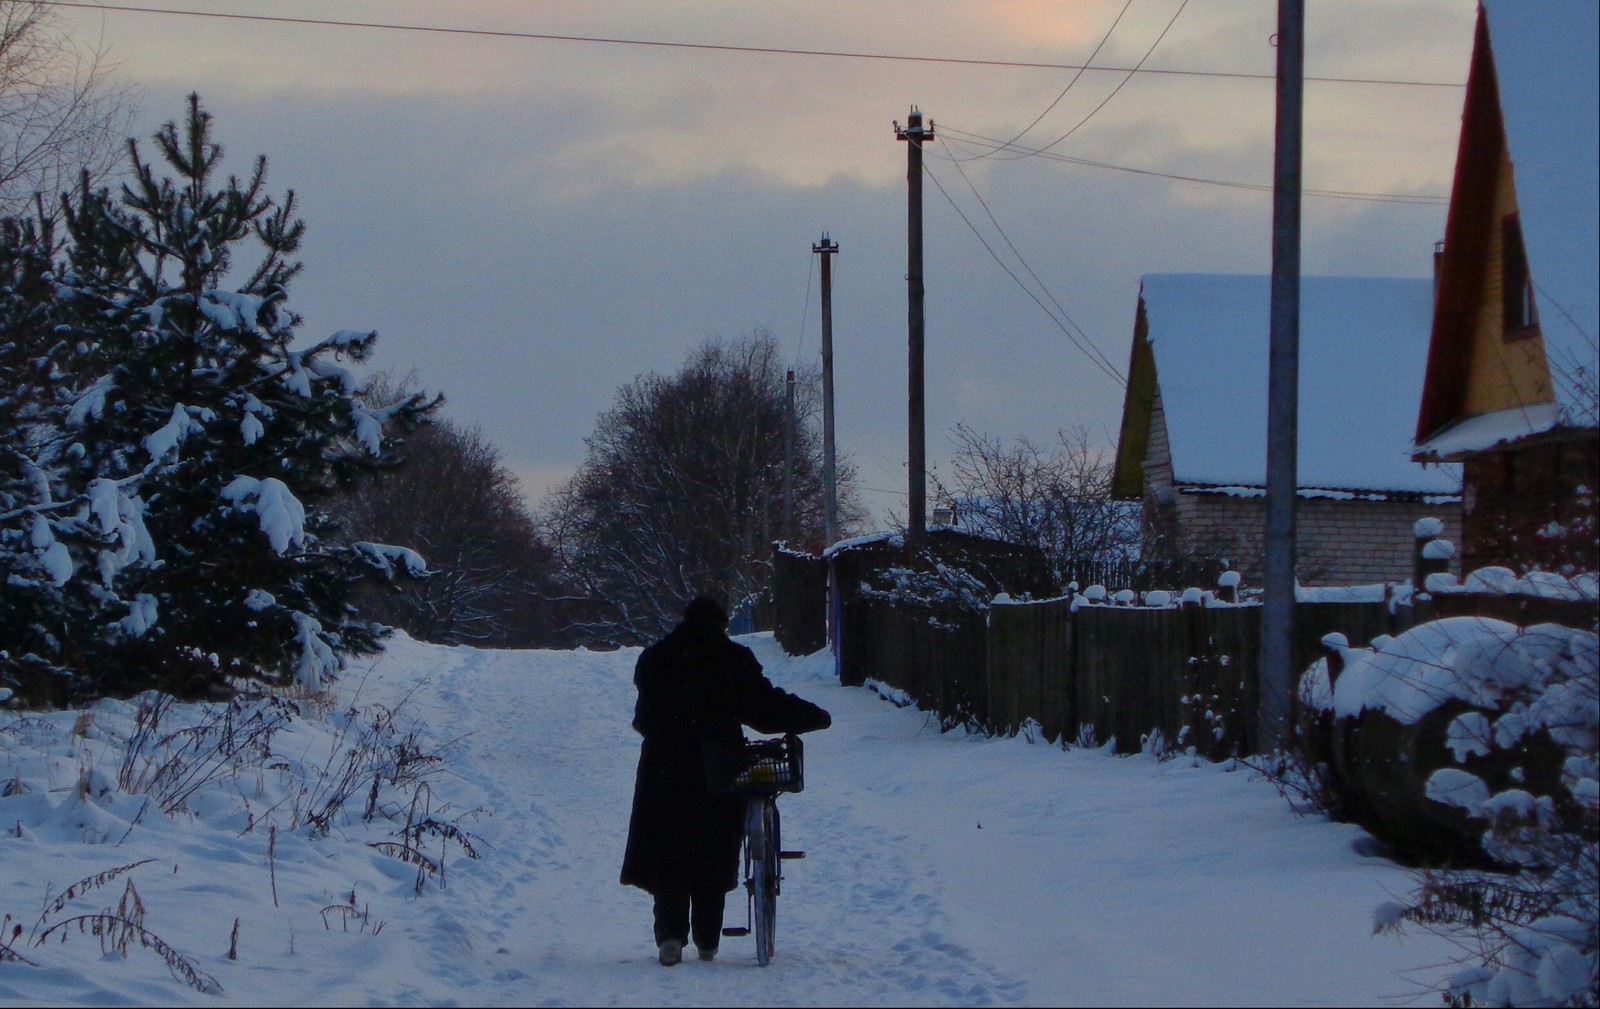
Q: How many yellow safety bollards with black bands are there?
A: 0